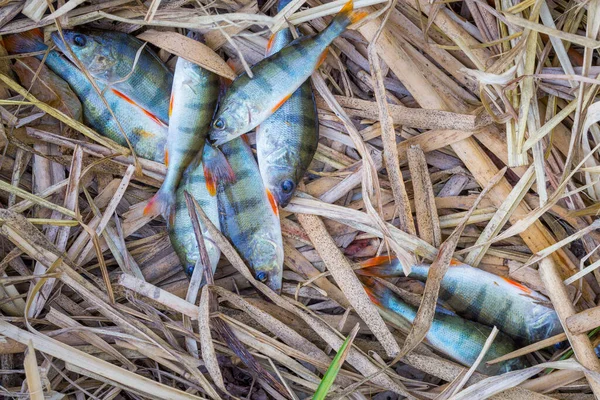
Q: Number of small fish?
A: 9